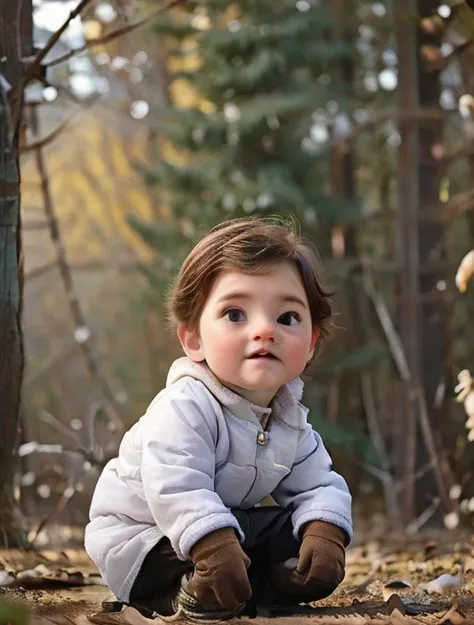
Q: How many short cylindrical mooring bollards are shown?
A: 0